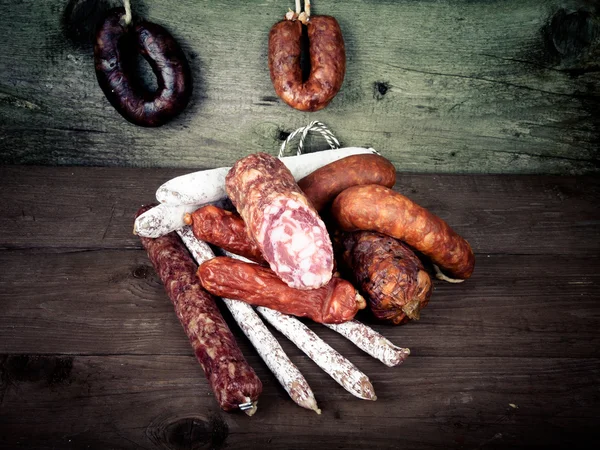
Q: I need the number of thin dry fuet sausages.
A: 3